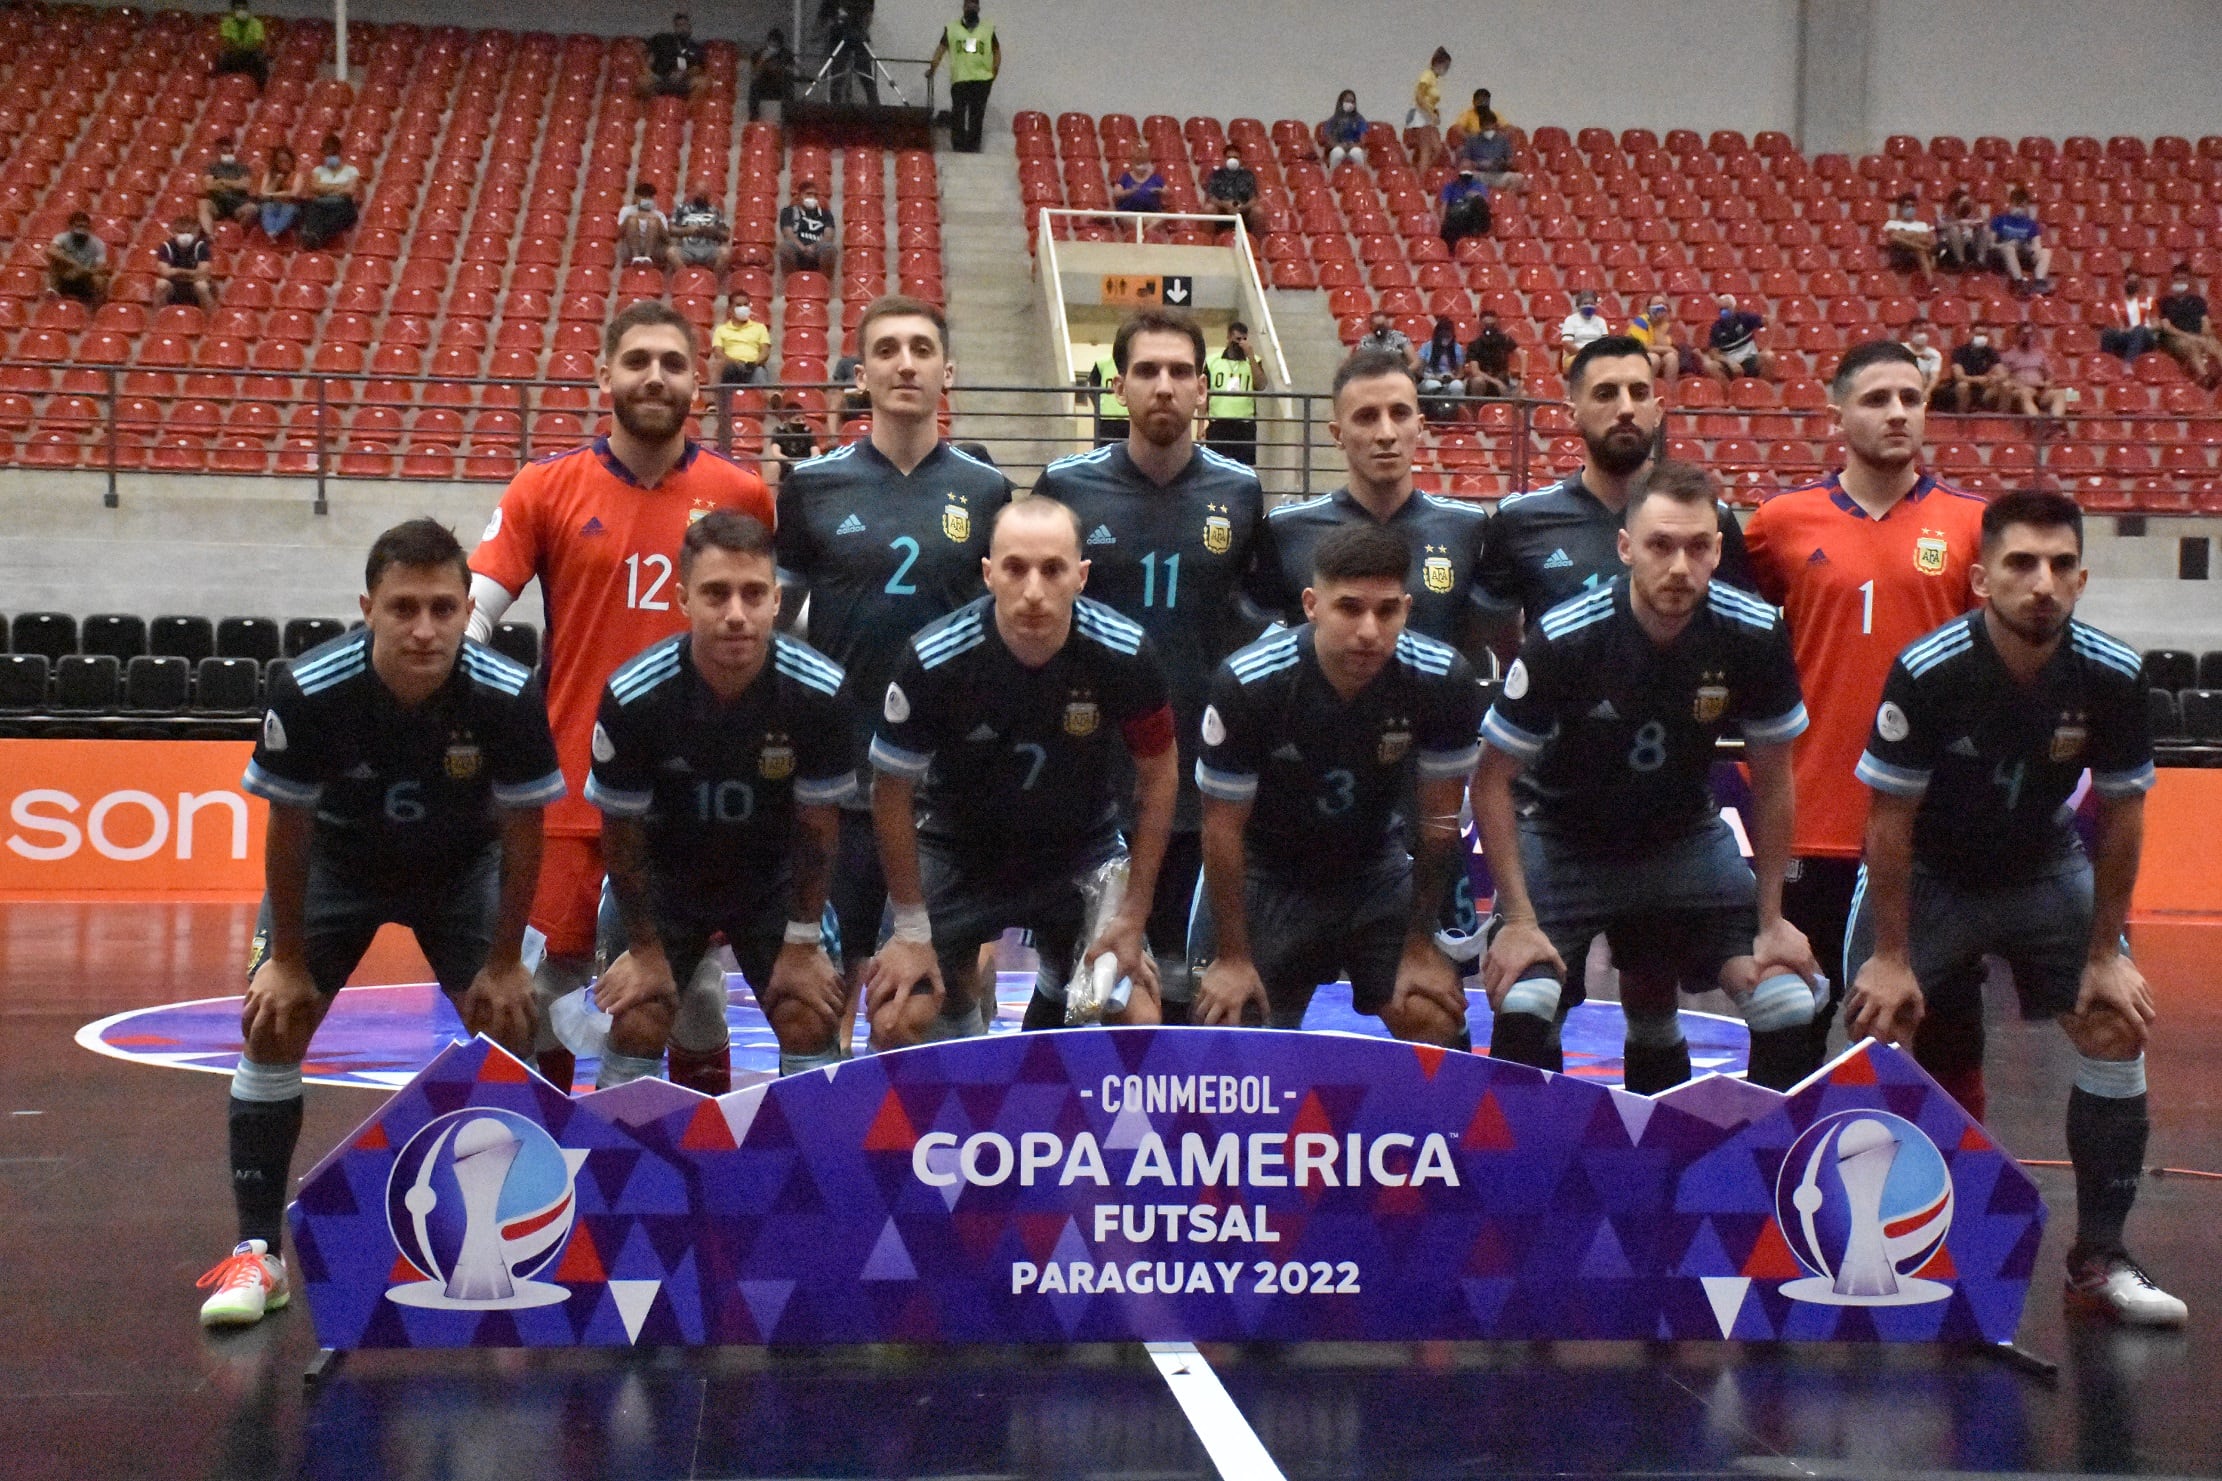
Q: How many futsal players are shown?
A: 12